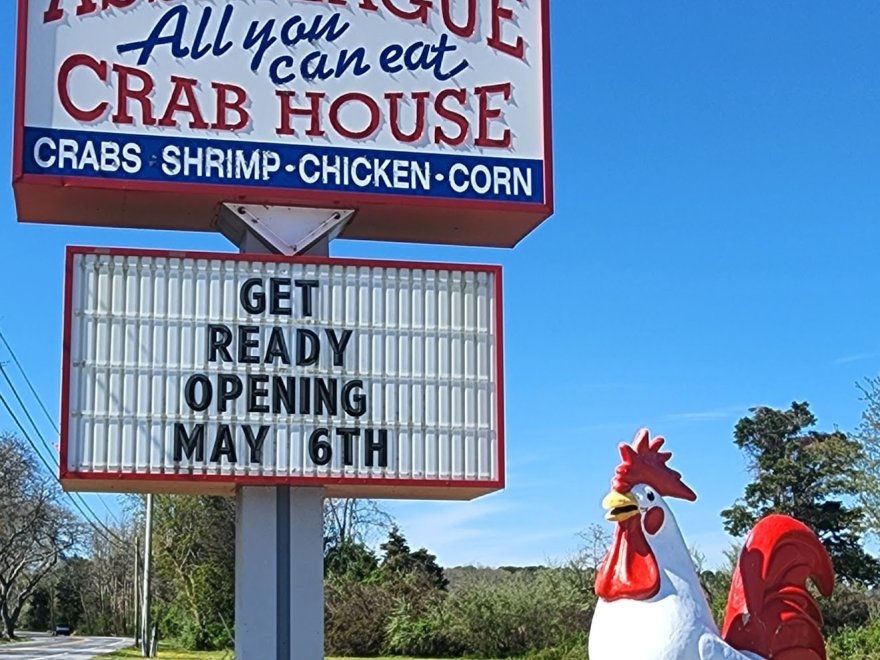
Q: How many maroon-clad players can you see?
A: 0